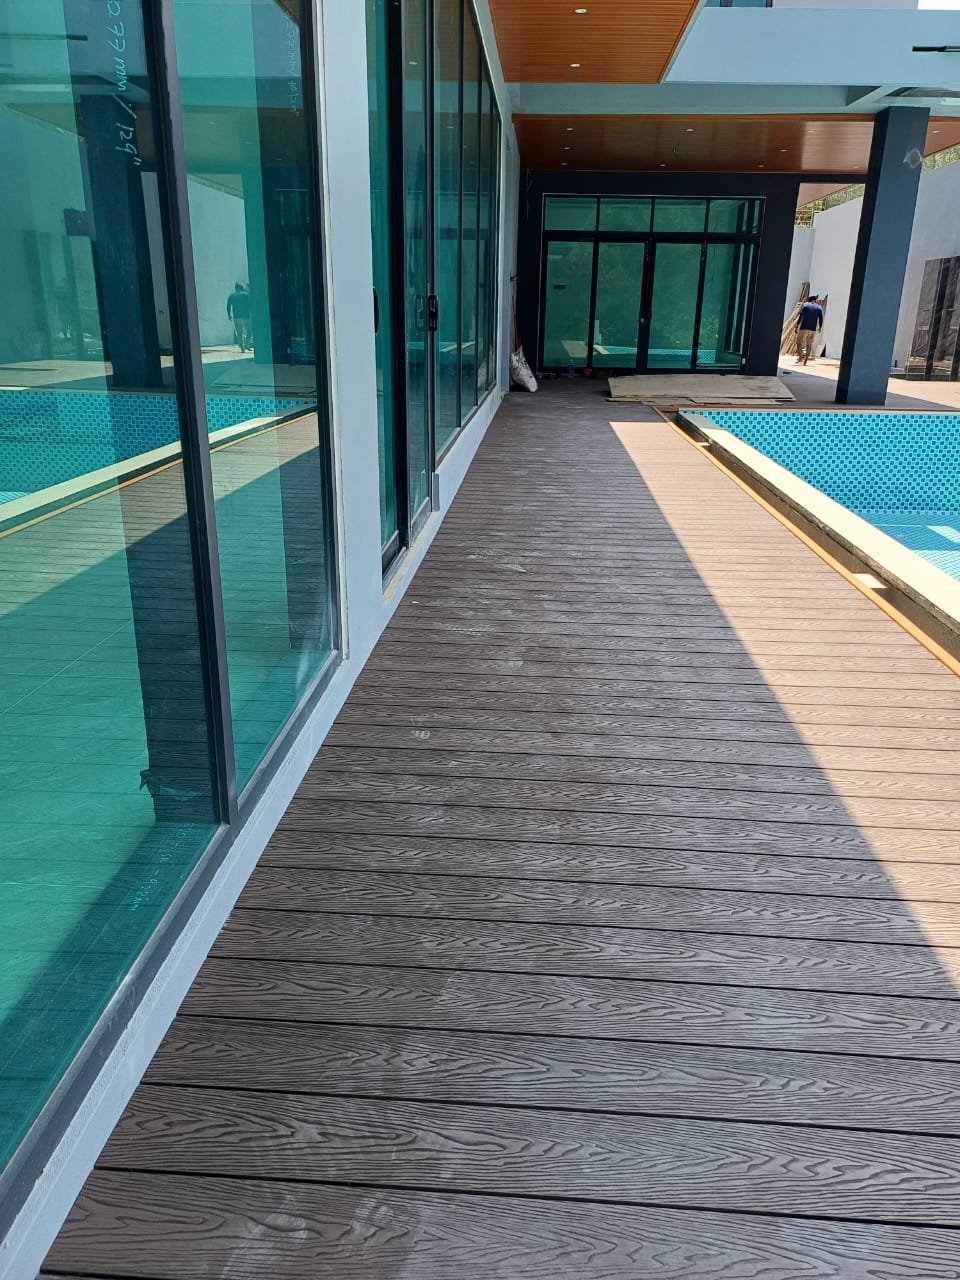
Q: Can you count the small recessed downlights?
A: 12